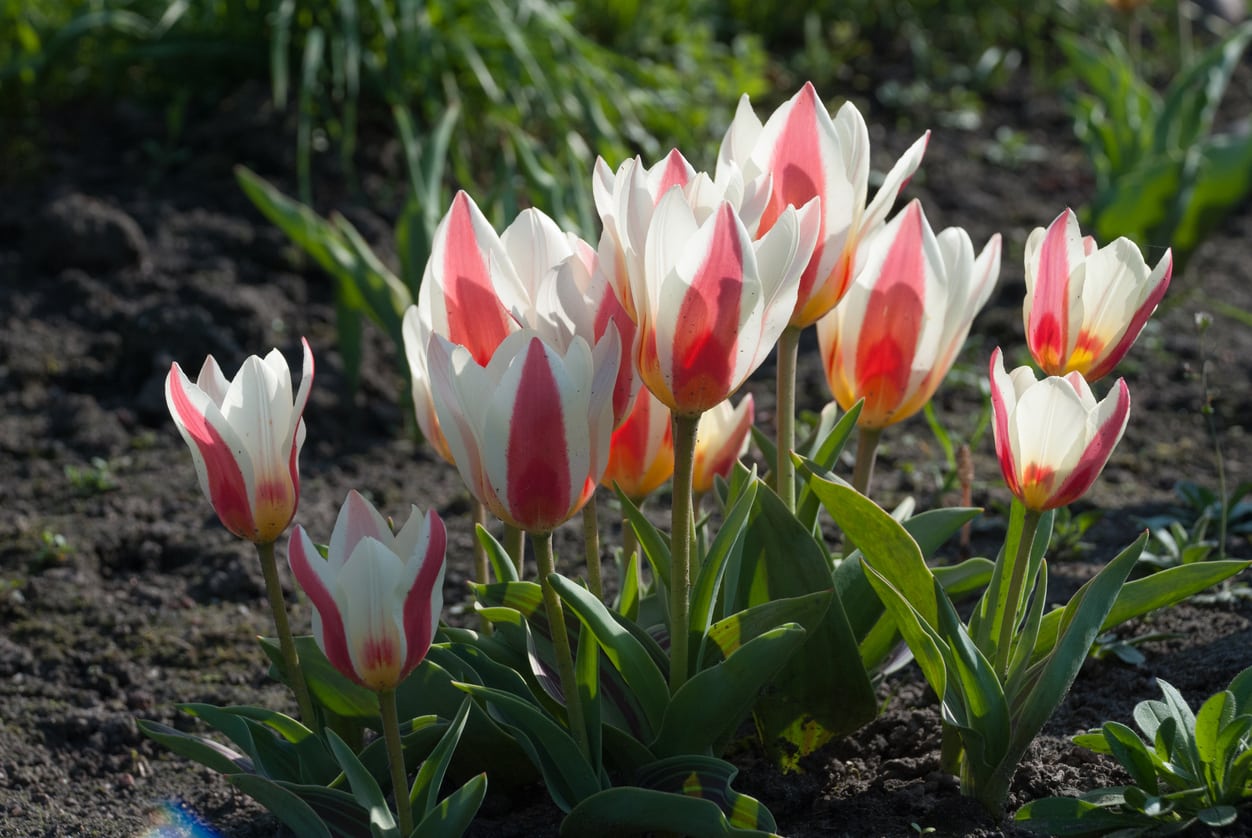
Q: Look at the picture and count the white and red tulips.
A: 13